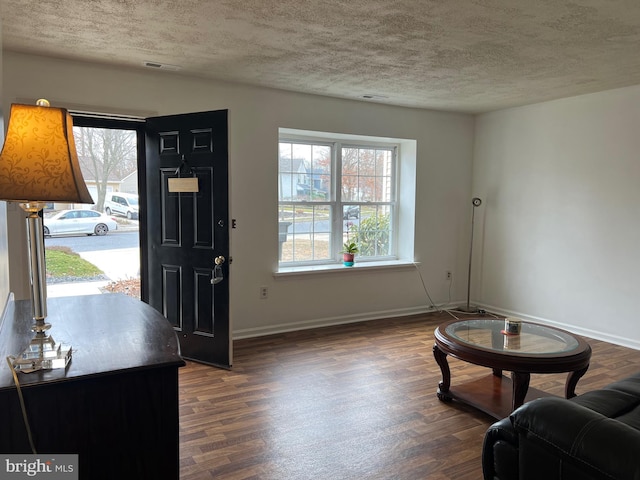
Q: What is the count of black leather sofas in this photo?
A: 1